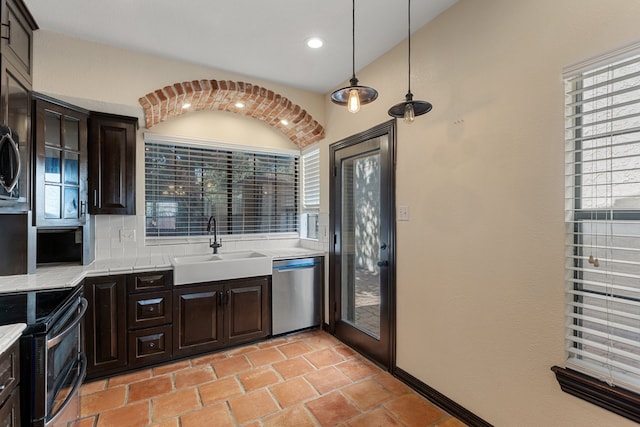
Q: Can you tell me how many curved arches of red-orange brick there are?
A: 1